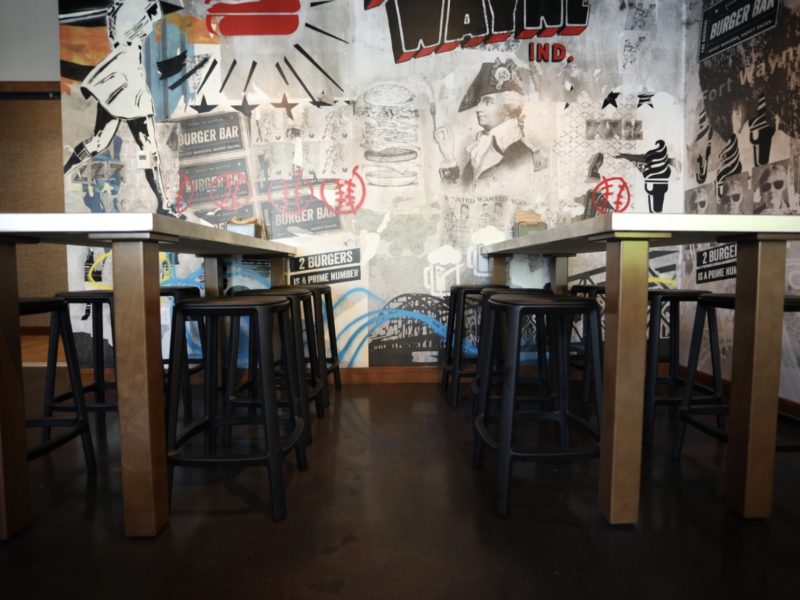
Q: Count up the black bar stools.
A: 12